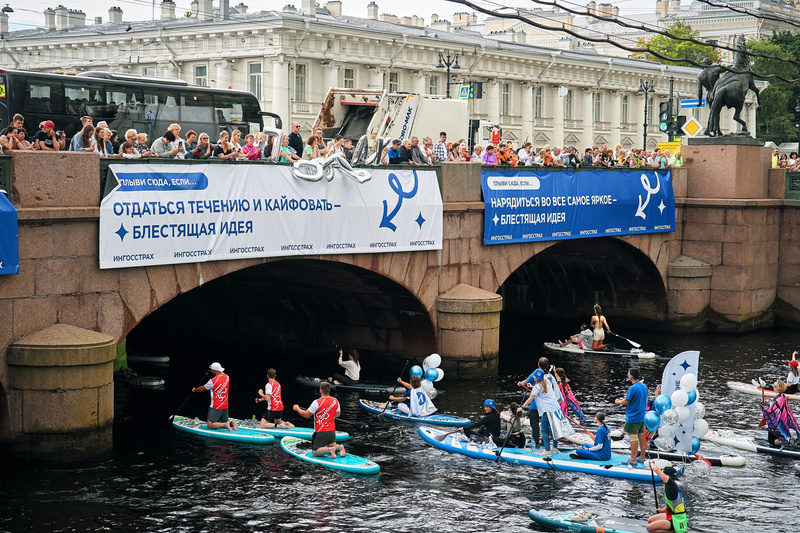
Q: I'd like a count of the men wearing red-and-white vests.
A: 3